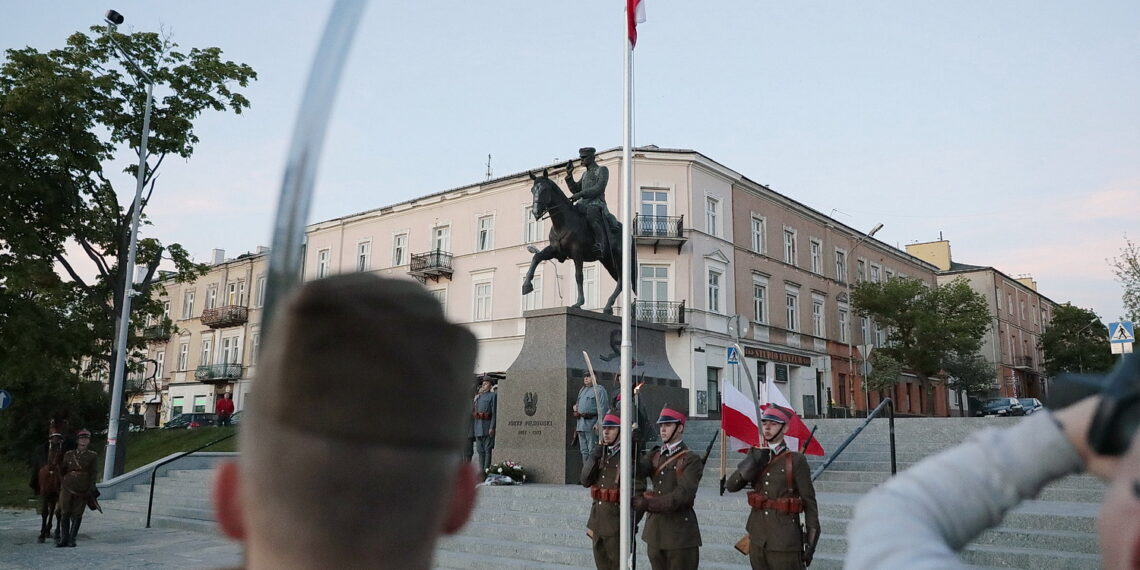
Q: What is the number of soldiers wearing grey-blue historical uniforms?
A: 2